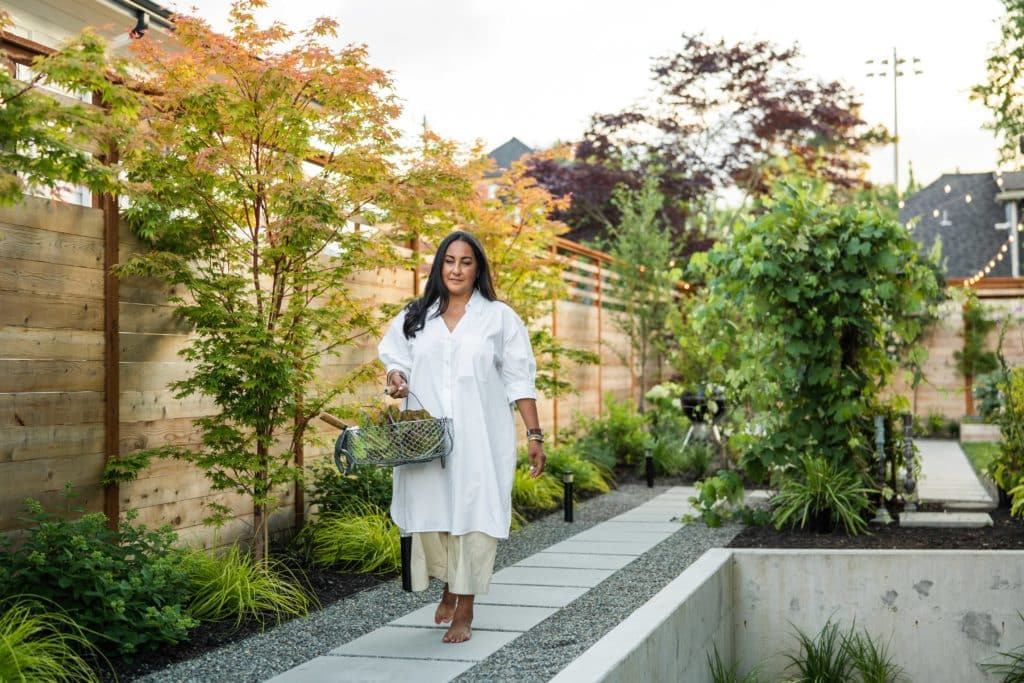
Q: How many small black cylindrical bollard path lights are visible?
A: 3